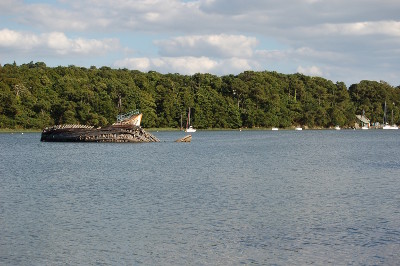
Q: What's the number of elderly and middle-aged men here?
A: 0